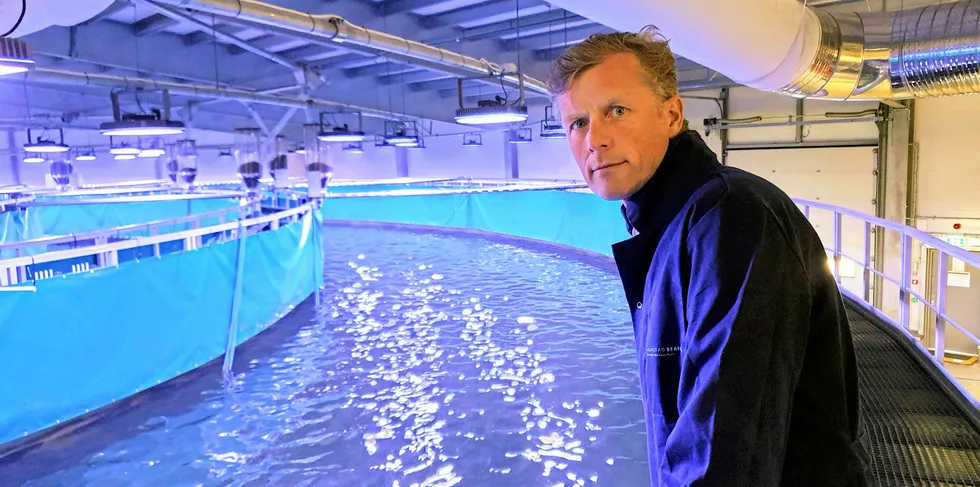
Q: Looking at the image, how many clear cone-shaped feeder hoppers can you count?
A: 6